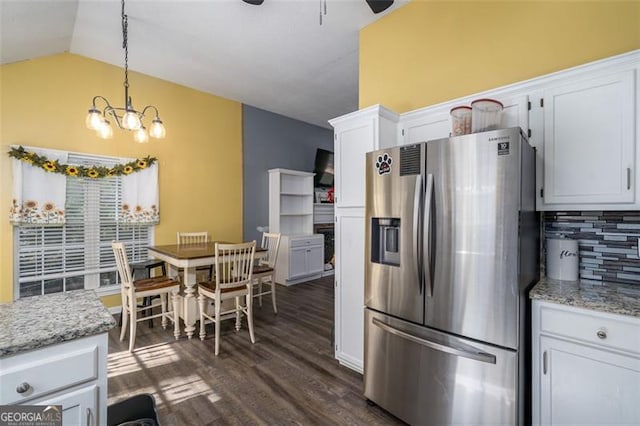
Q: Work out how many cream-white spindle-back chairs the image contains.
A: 4